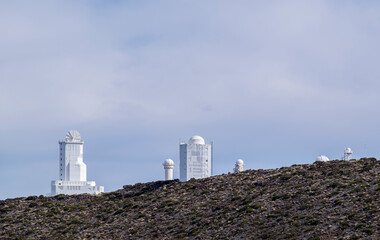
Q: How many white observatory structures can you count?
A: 6